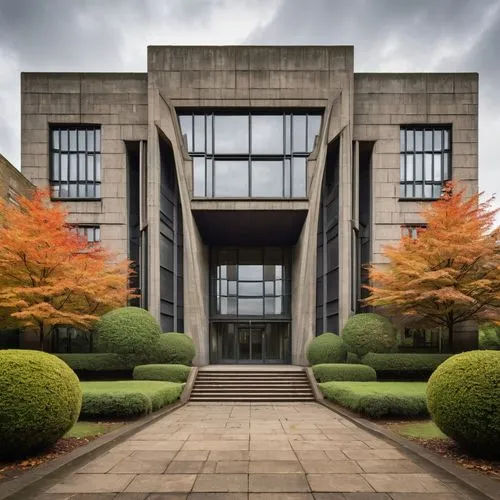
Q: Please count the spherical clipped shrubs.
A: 6